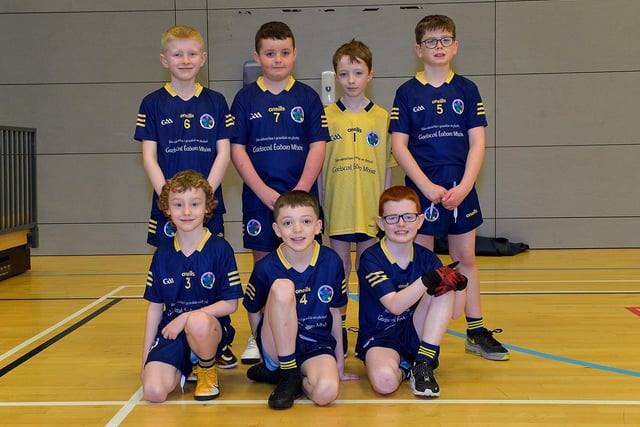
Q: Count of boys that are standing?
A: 4